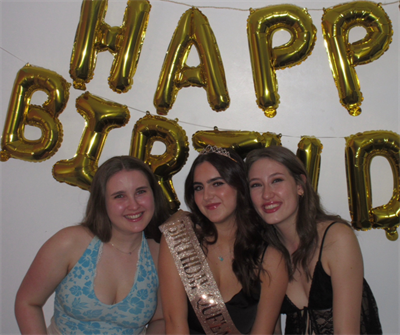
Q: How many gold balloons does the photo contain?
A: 10